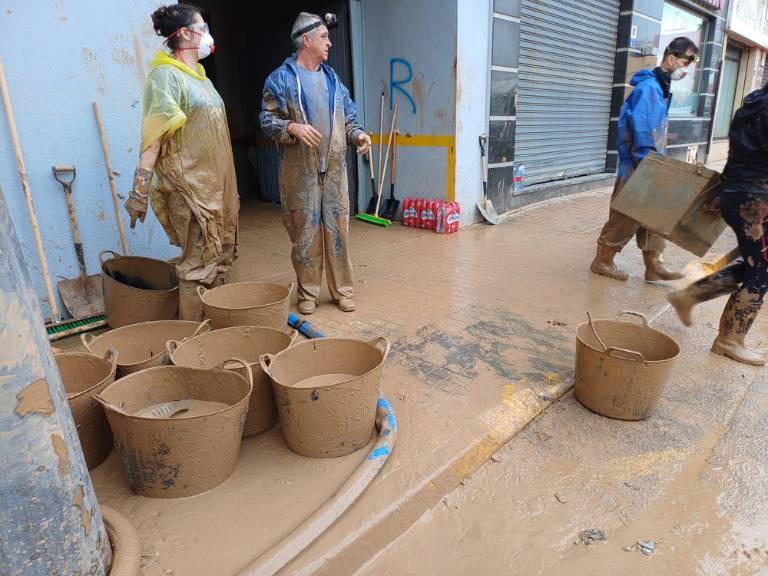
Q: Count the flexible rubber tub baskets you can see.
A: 8